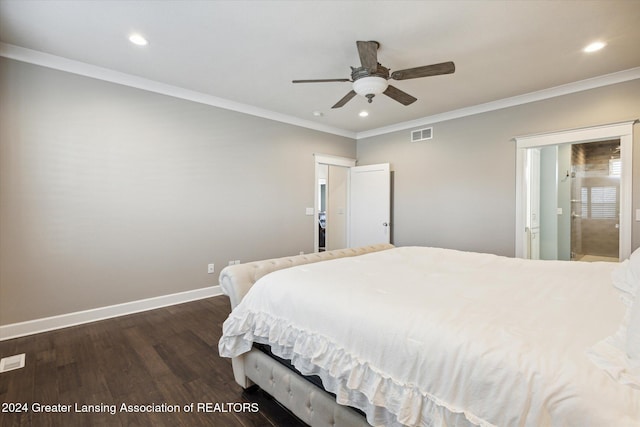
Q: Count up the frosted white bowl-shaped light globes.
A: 1